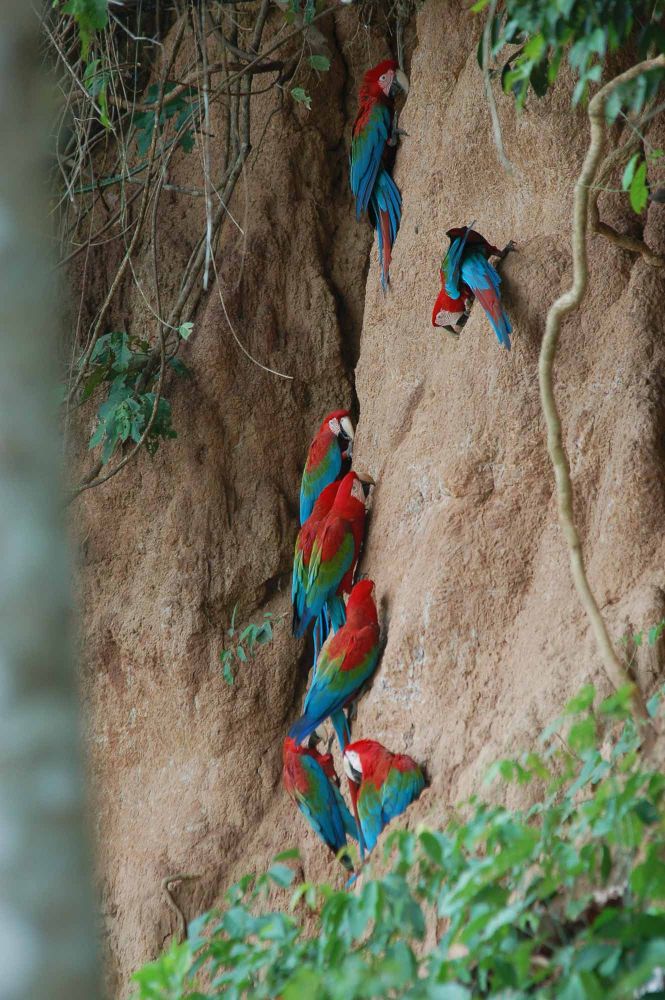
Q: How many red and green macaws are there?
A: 8